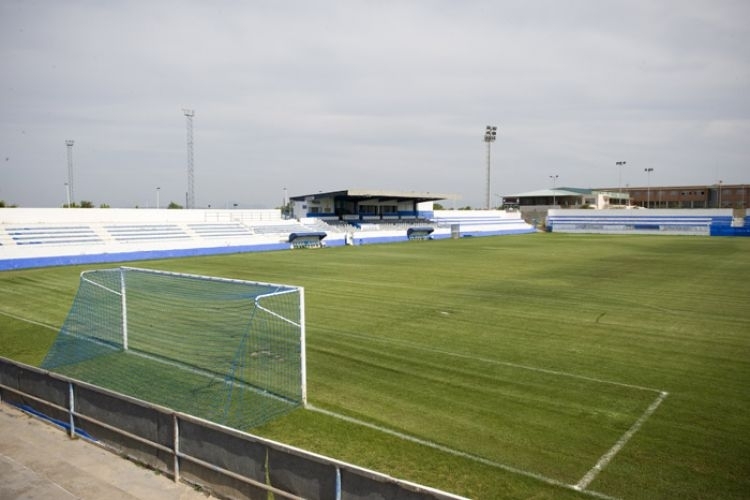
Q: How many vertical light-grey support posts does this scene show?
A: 3